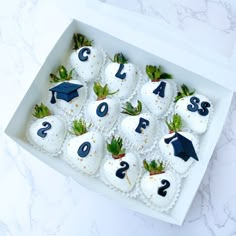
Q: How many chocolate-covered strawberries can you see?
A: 12